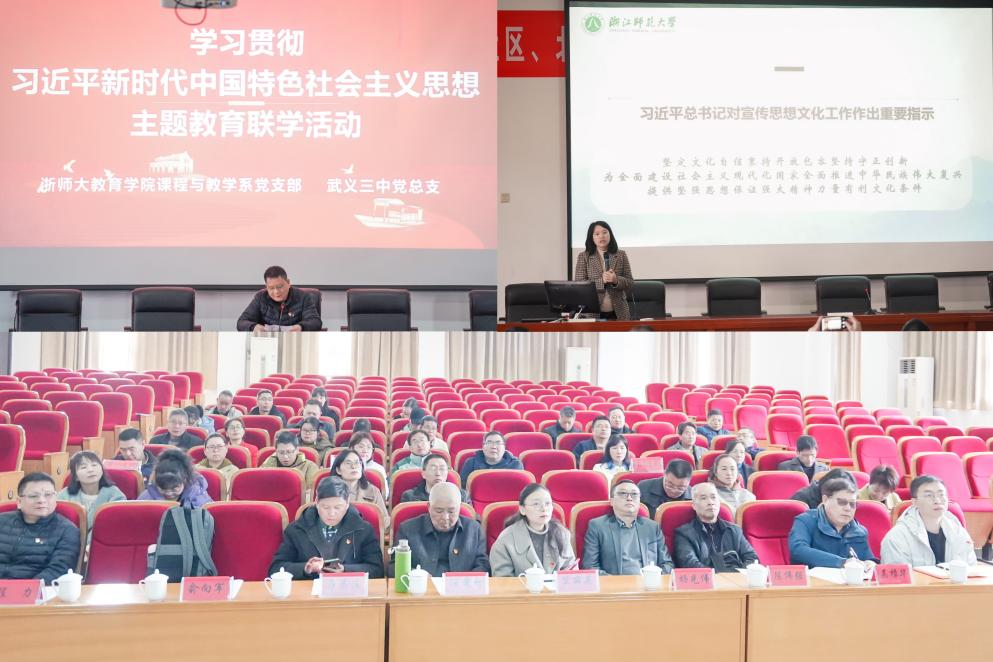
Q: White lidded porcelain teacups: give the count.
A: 9